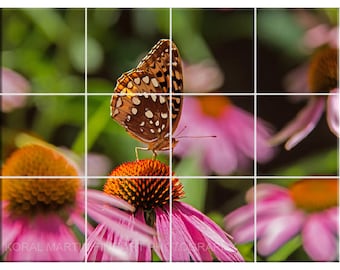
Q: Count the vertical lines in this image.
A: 3